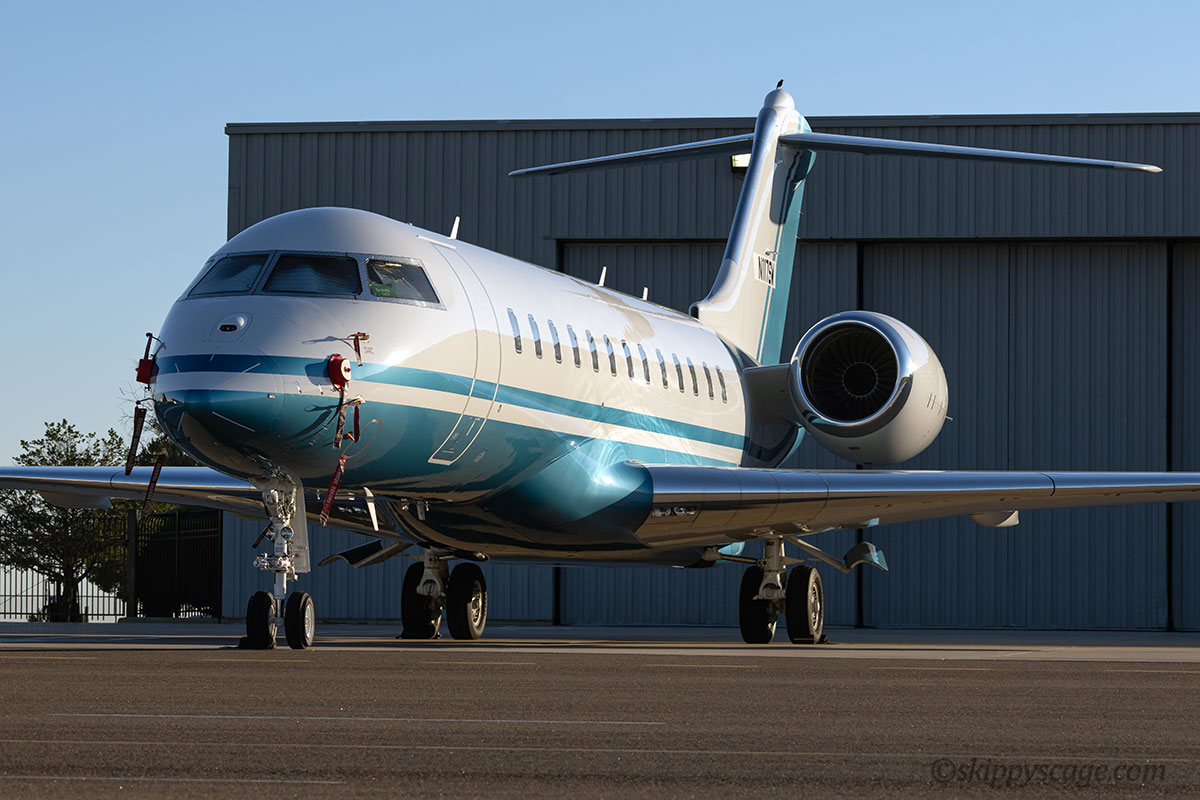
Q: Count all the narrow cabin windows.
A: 13